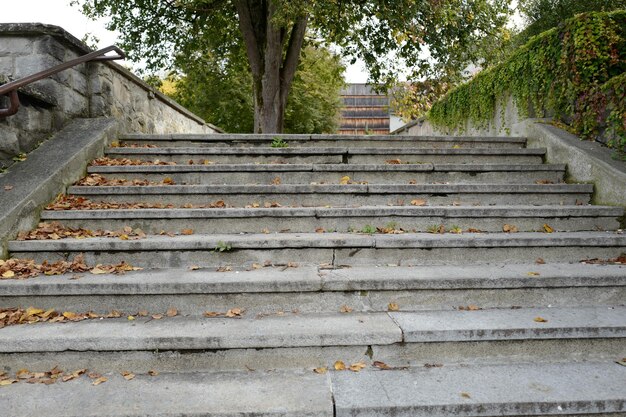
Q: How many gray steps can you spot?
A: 9